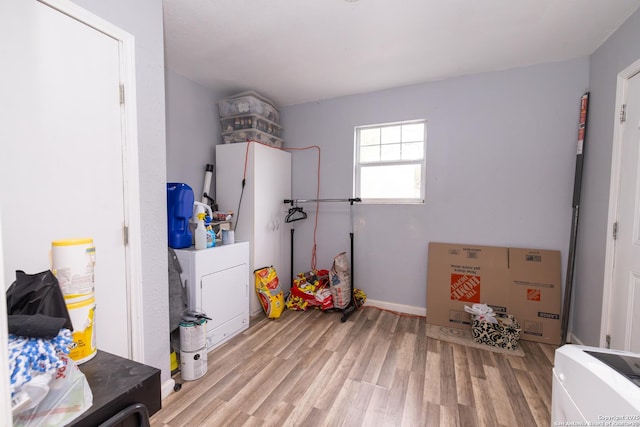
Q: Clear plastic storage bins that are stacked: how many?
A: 3